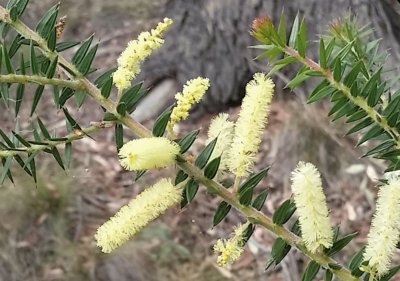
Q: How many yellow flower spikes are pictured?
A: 9